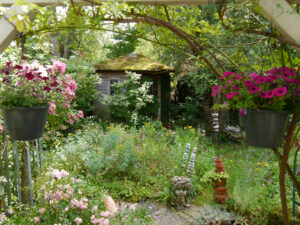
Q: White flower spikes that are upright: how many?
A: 2